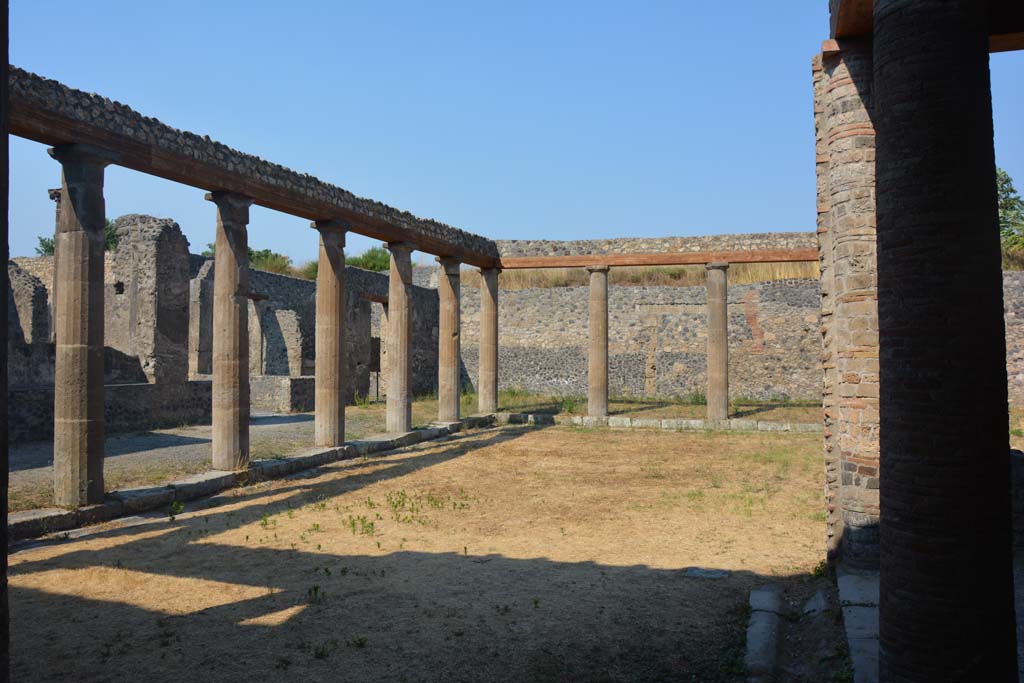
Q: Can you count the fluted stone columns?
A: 8